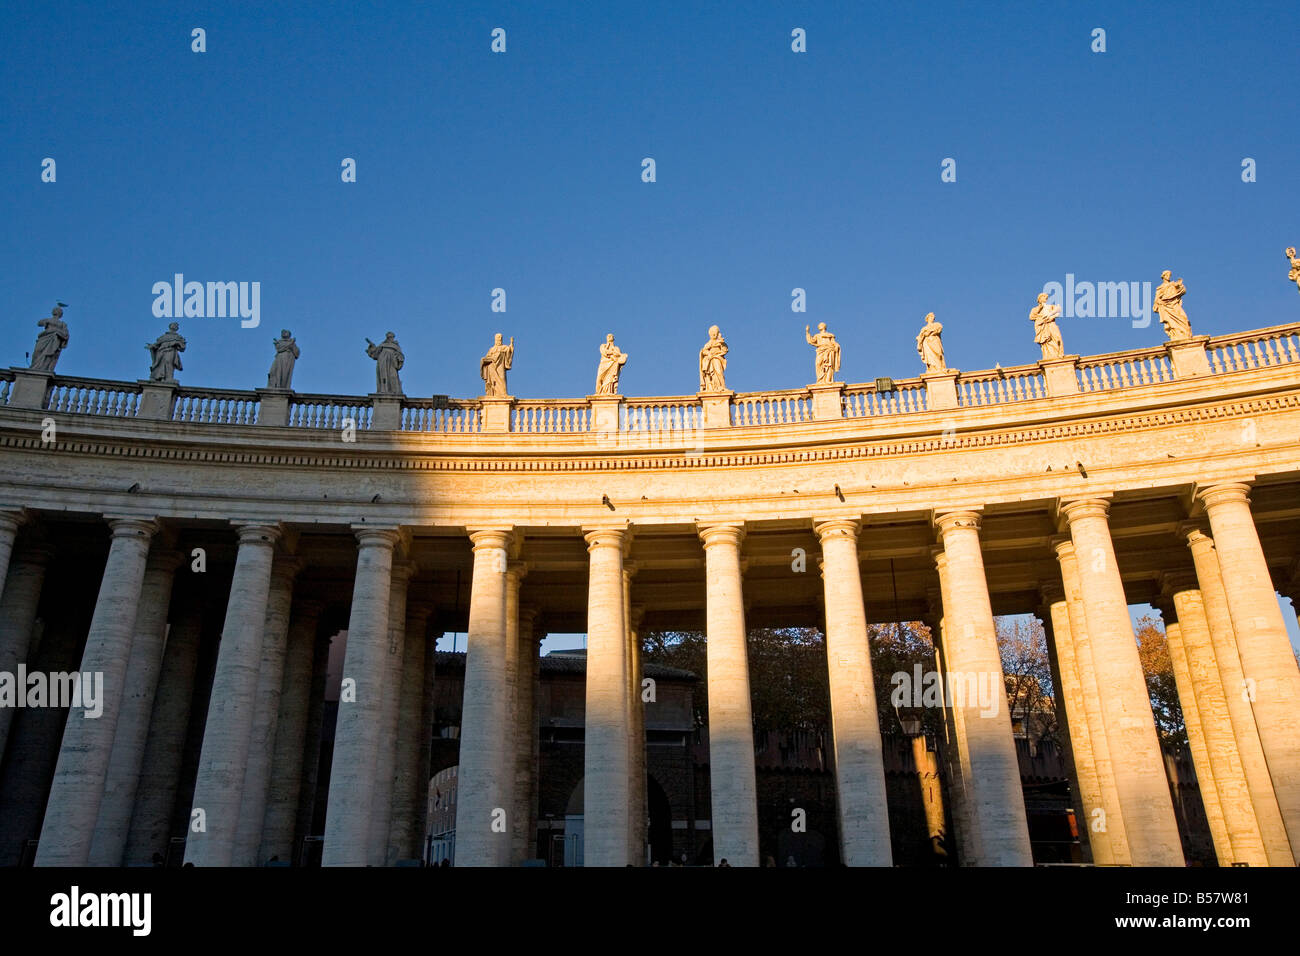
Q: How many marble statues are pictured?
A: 12